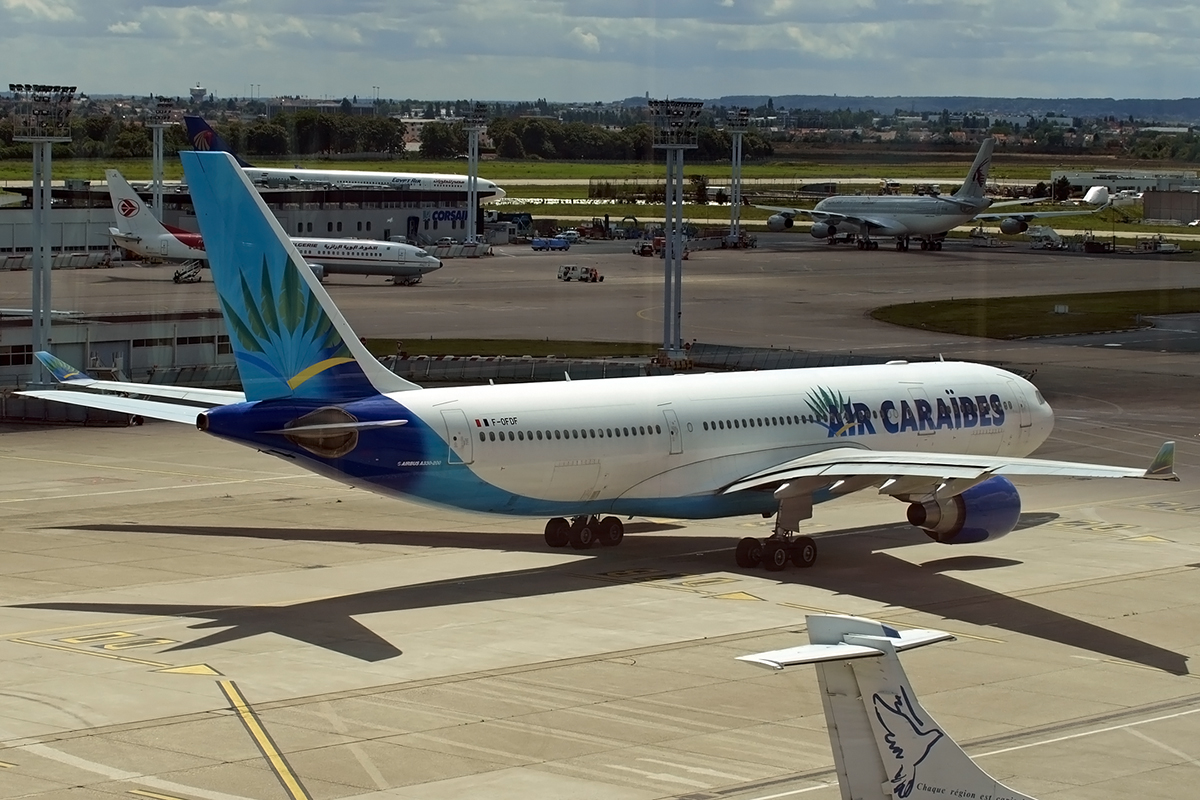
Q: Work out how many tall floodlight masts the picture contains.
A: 5